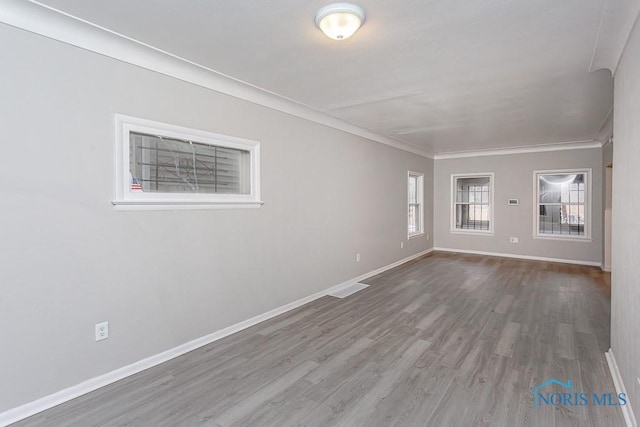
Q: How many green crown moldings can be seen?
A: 0